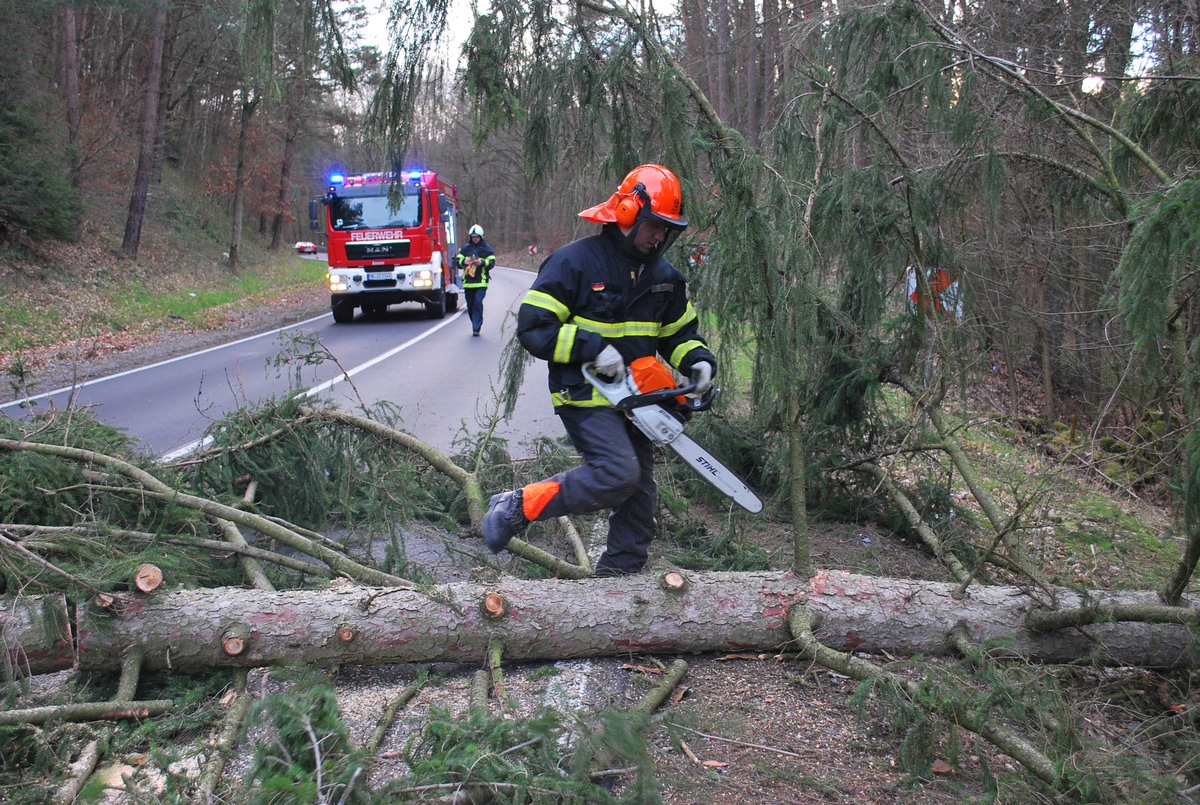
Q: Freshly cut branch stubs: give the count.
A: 6